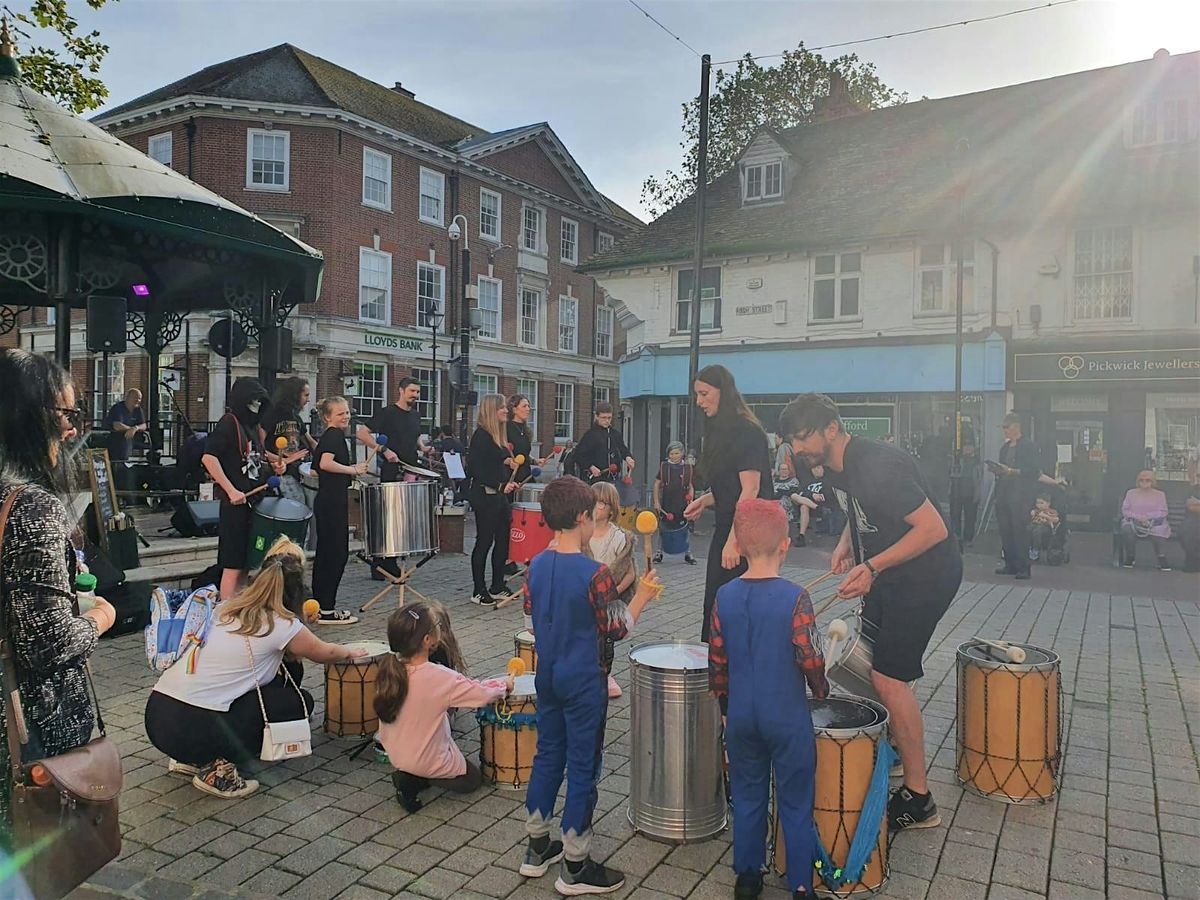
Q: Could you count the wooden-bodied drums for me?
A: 5